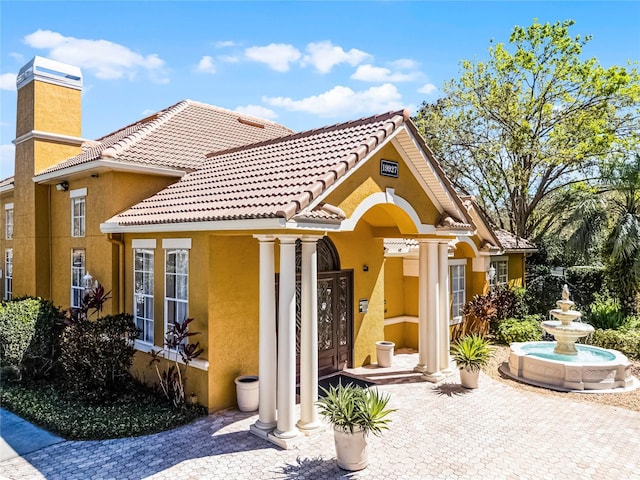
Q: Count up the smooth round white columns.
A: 6